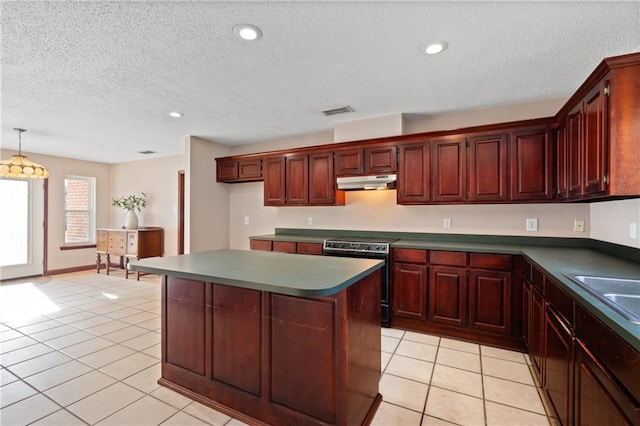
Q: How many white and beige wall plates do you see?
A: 6